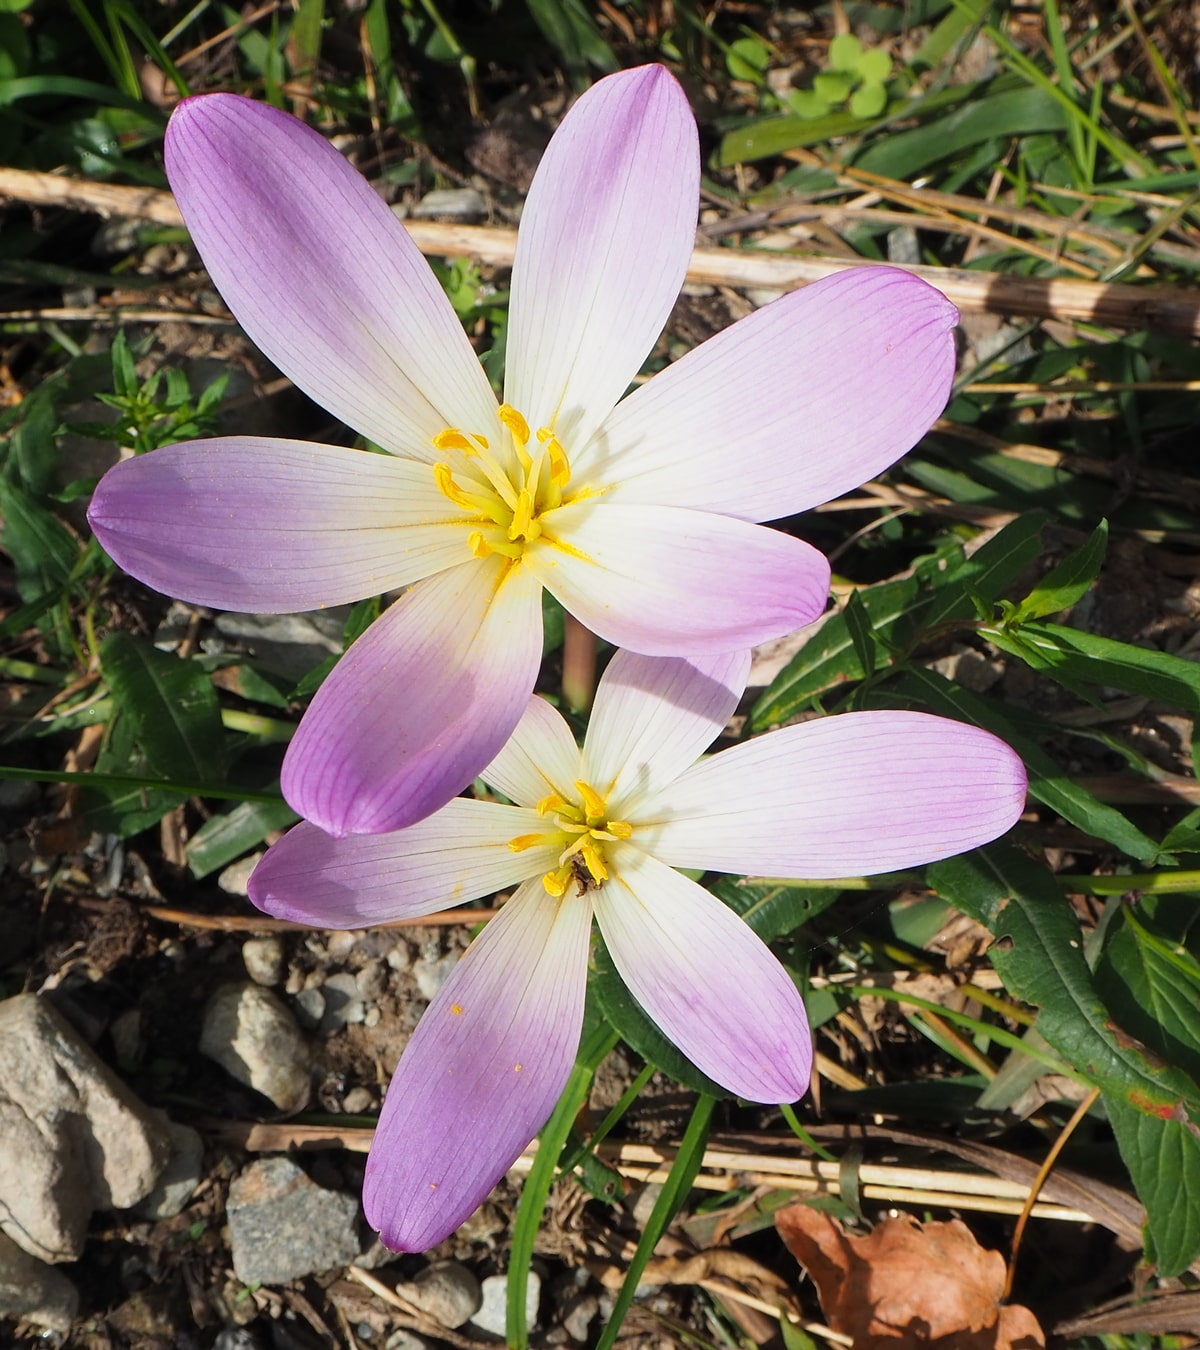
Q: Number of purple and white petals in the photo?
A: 12